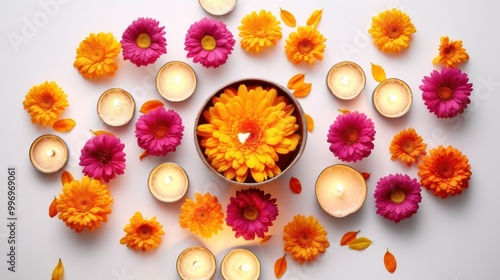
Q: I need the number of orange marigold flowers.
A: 13